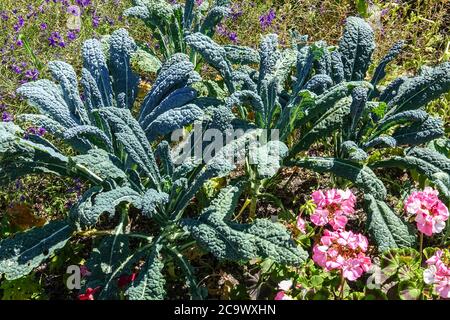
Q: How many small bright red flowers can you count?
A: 2